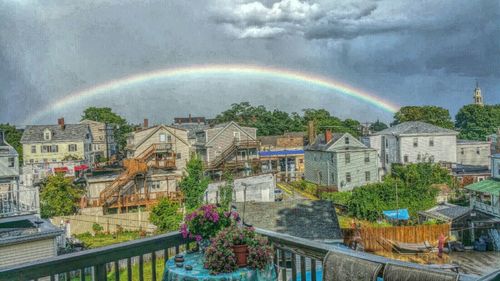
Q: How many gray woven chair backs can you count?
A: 2